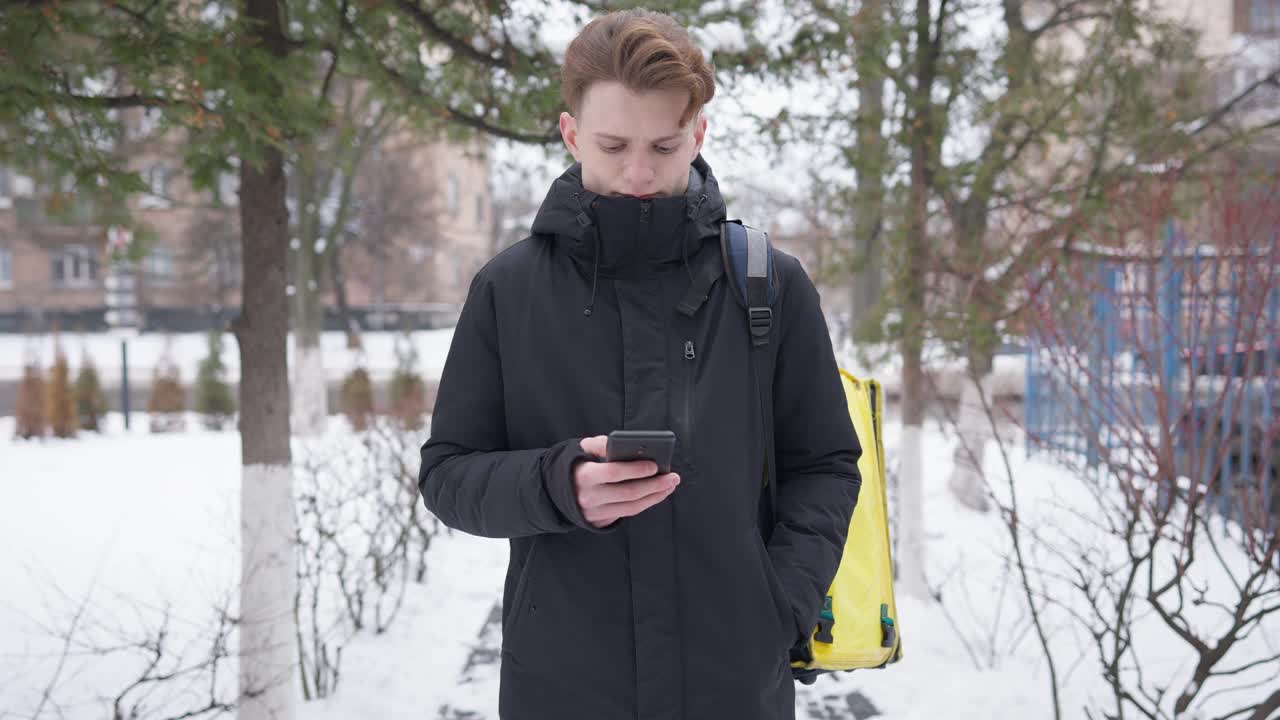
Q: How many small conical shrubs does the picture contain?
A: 7